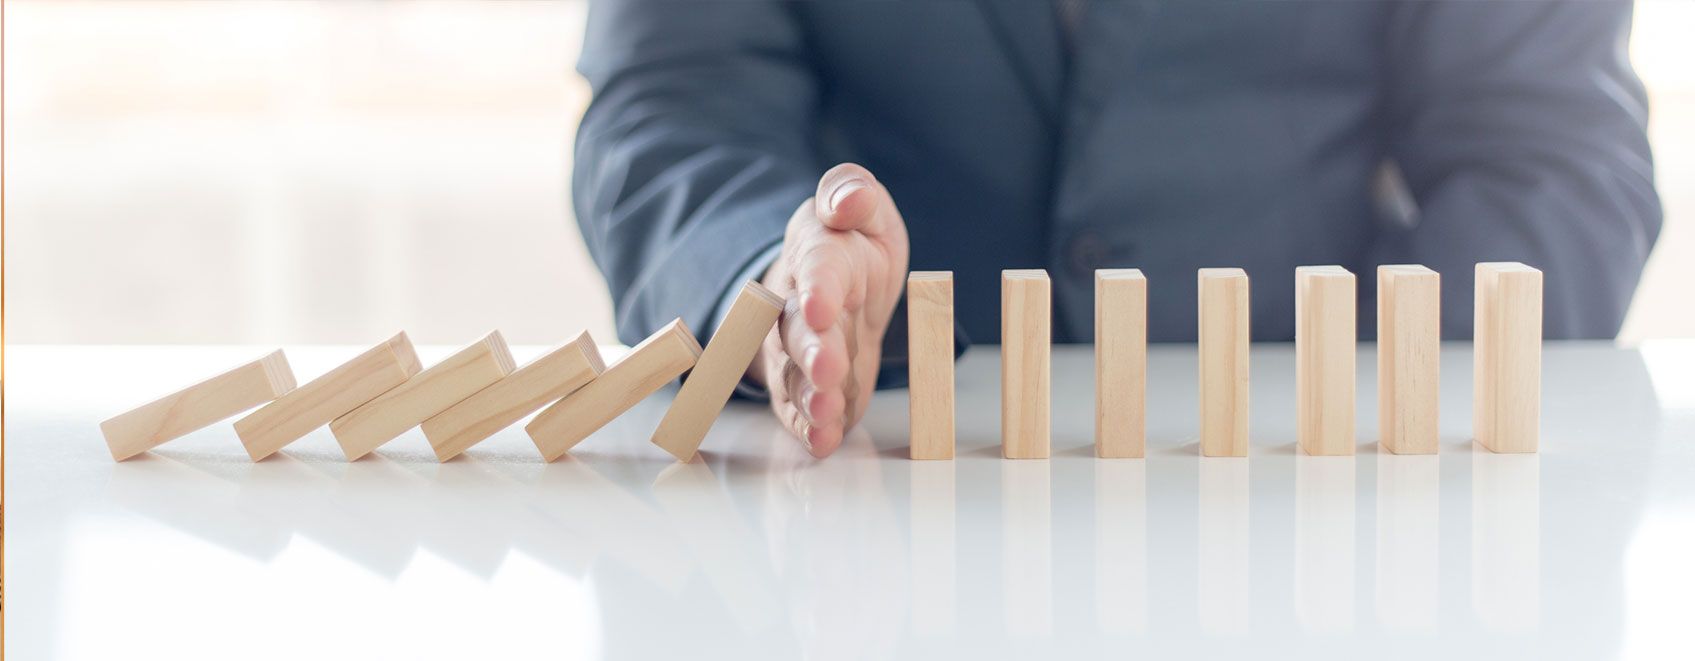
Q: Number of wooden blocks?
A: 13